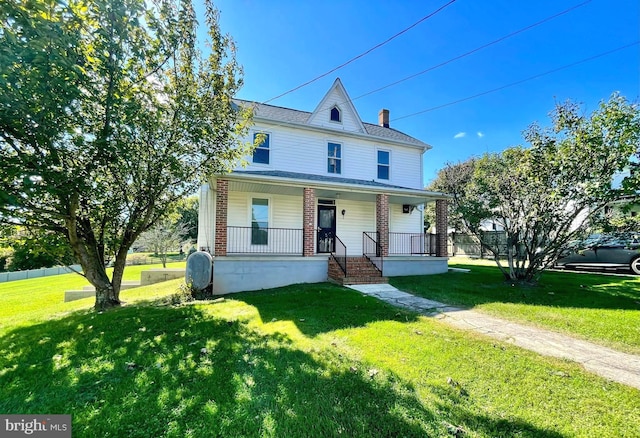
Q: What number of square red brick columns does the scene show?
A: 4